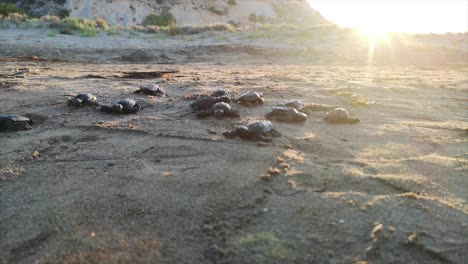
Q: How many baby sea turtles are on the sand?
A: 12